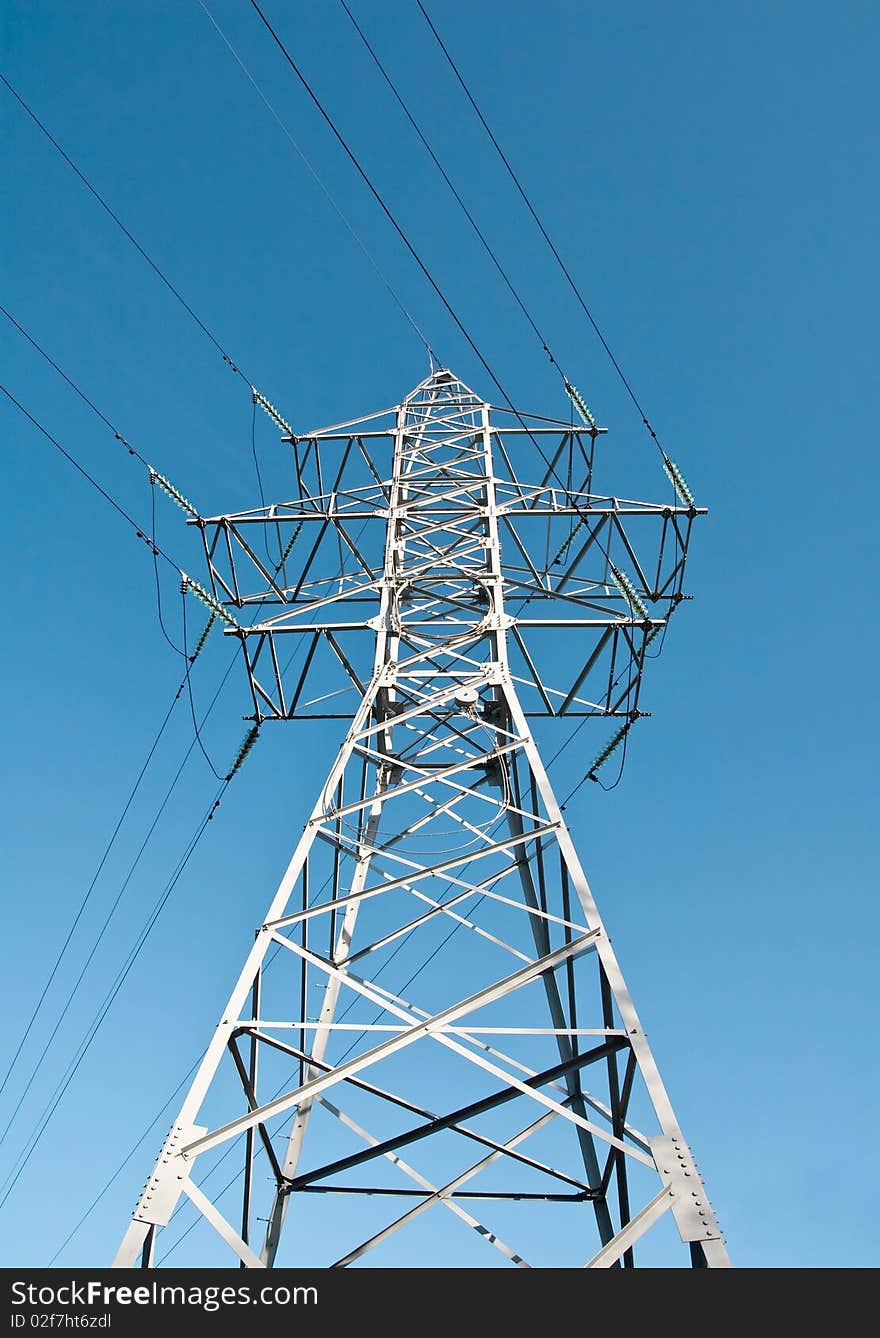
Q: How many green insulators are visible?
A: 12